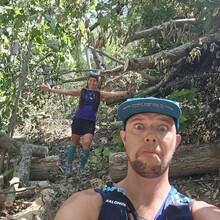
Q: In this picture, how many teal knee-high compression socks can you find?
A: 2